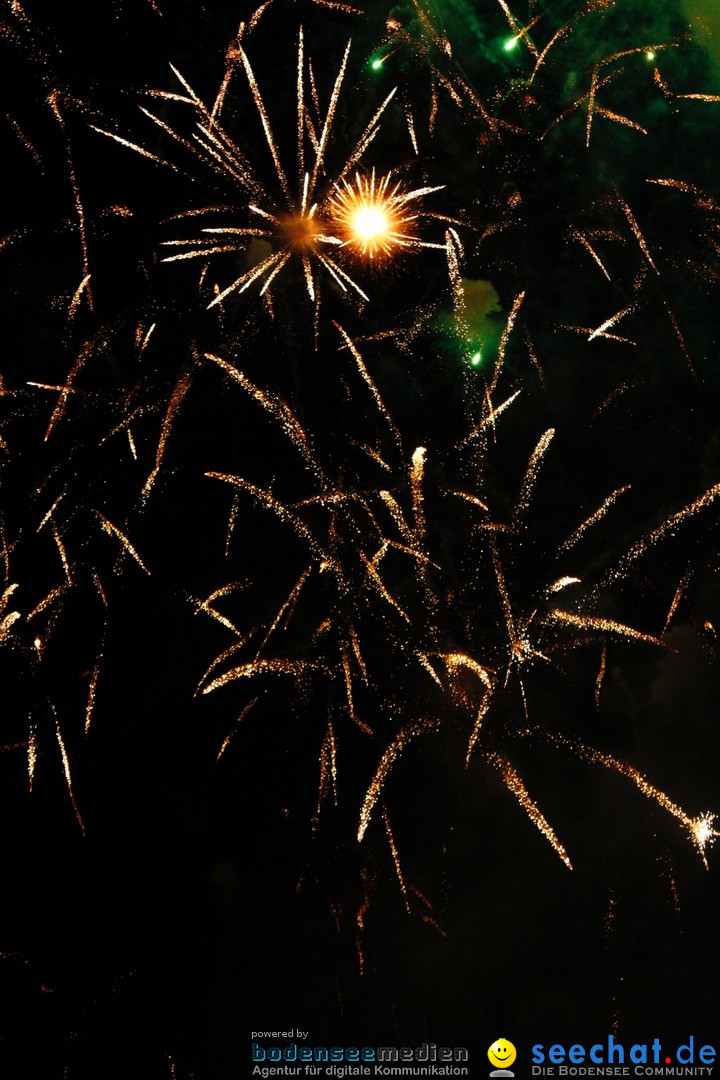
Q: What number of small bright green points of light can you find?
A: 4